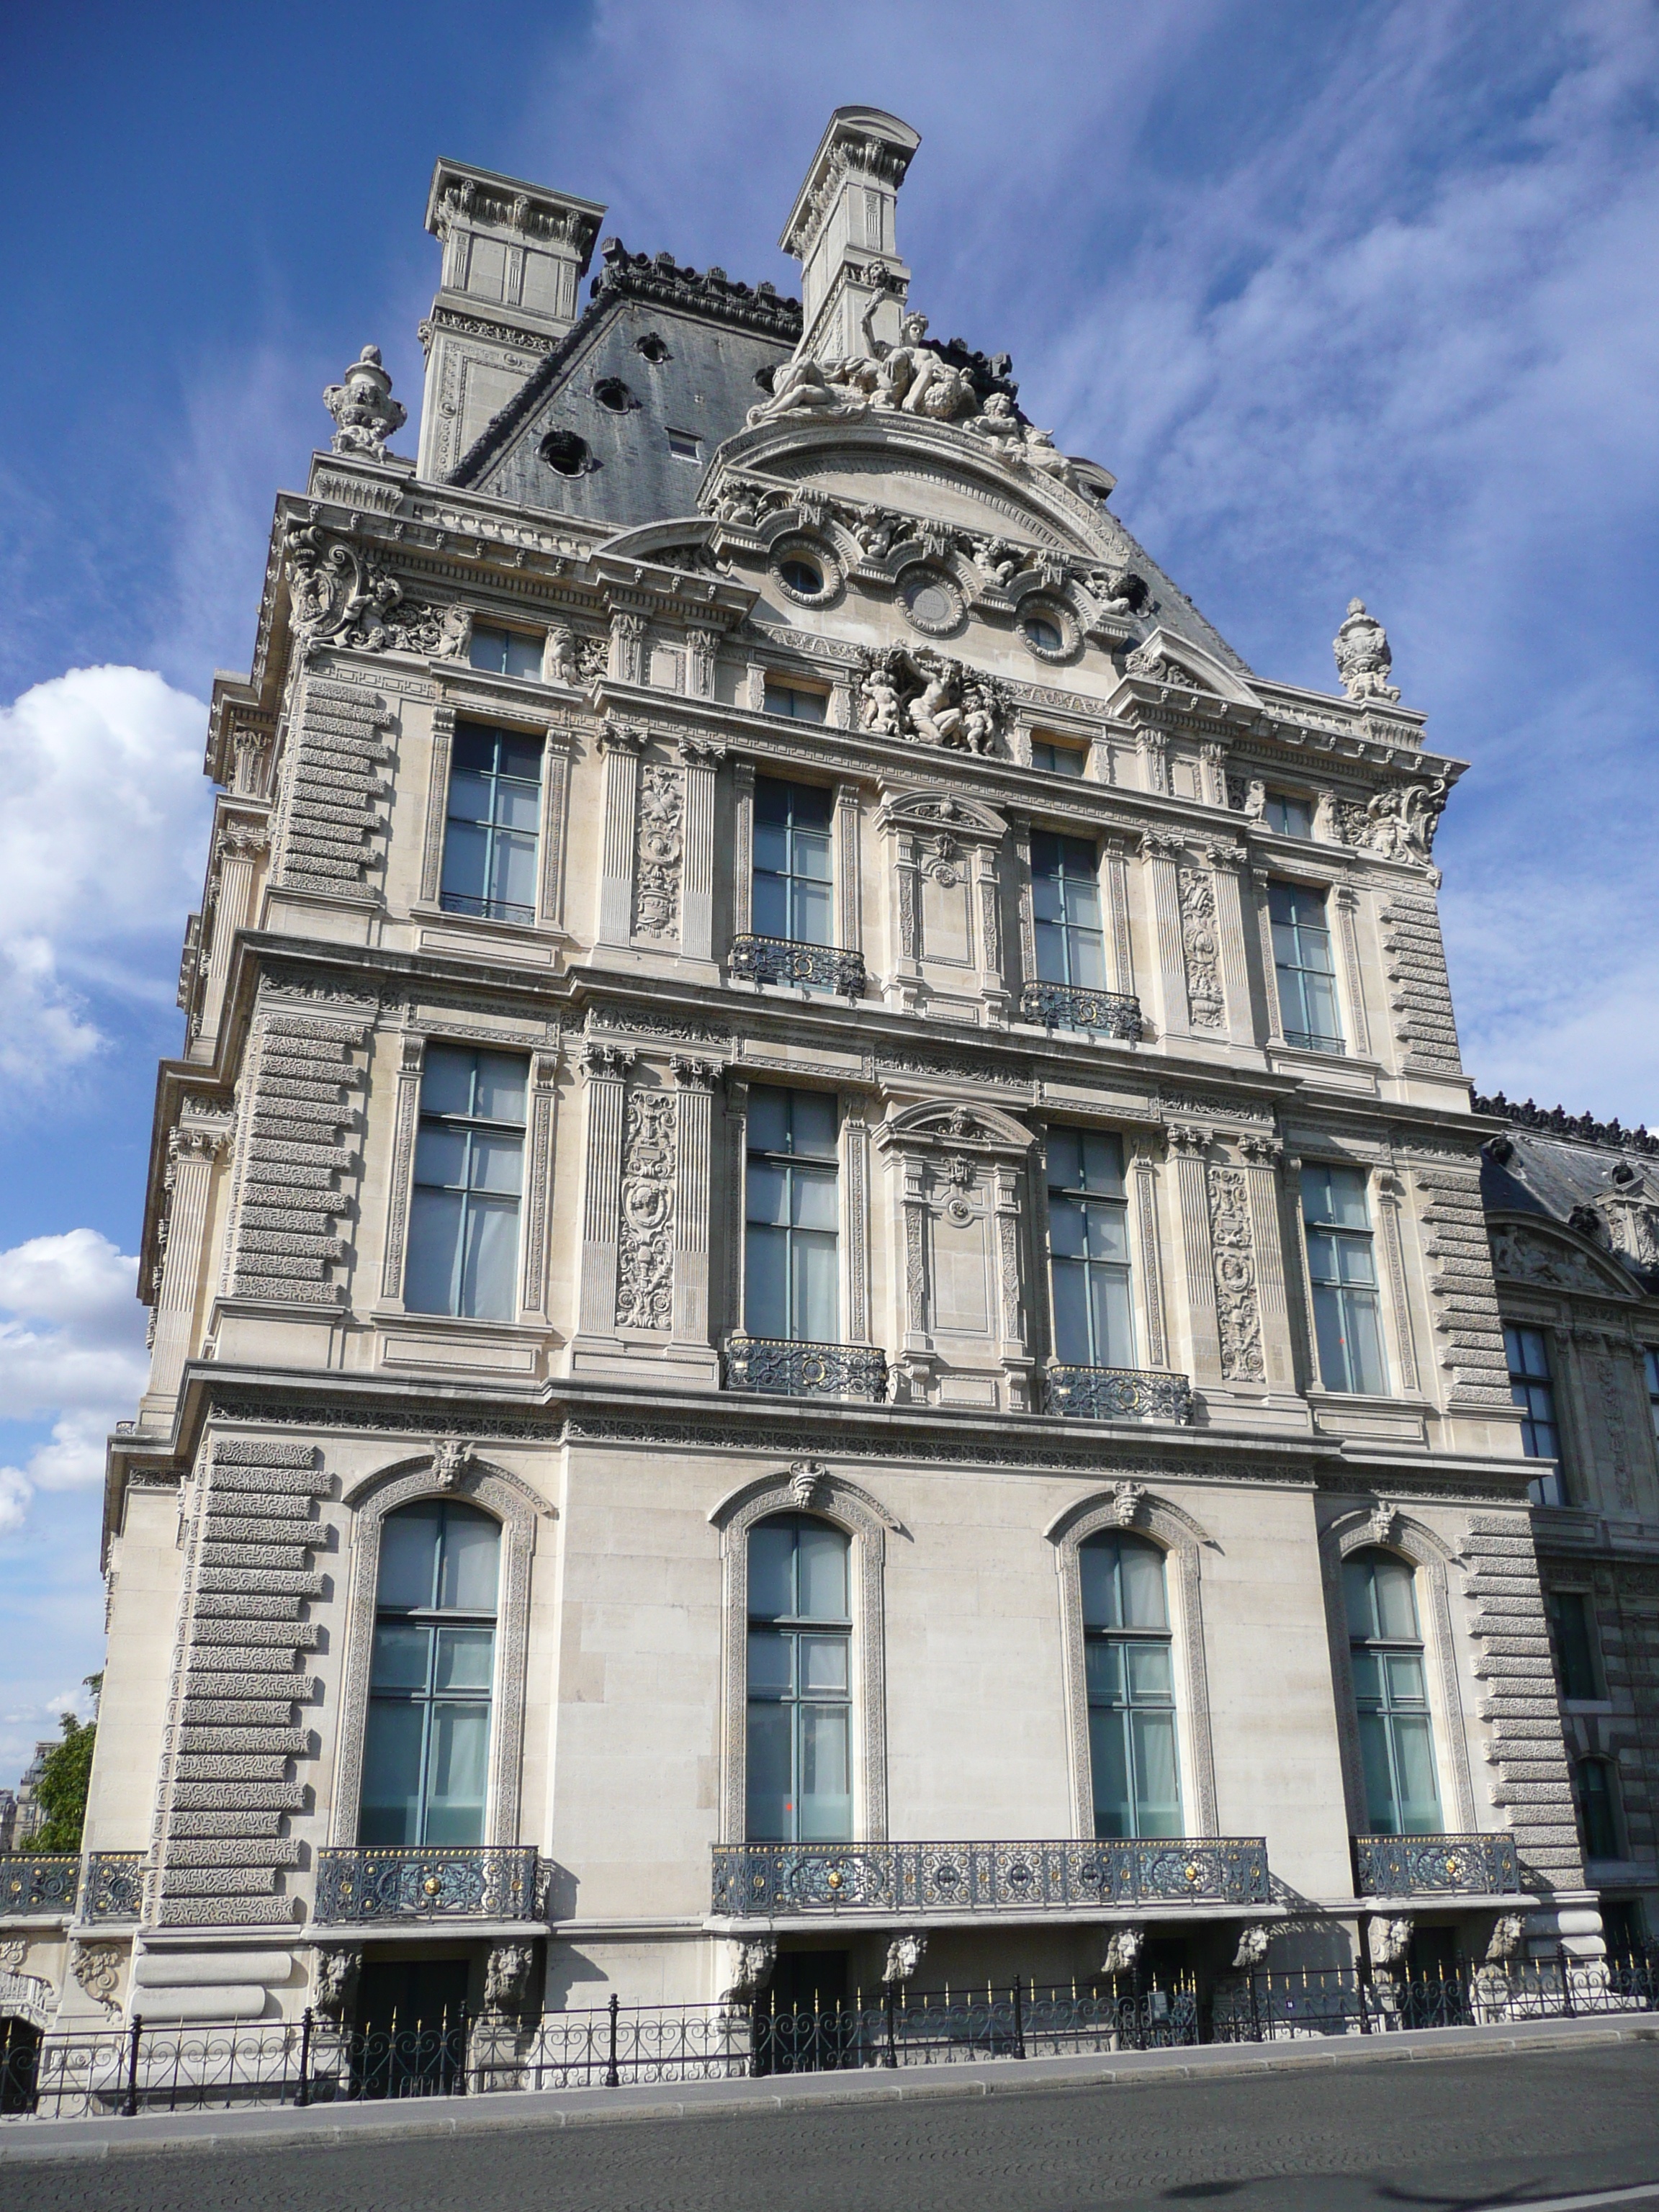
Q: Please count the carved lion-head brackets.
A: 8